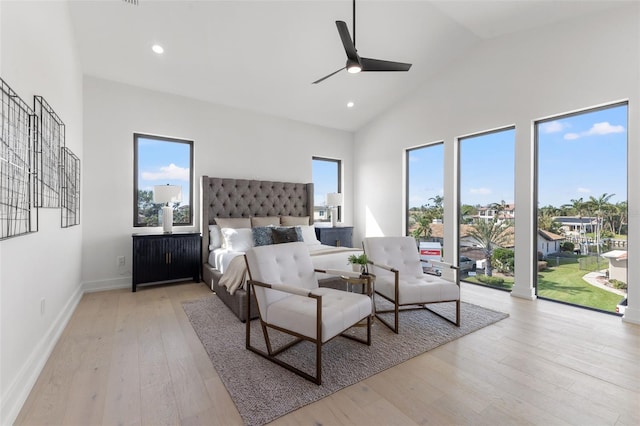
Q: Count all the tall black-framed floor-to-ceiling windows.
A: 3